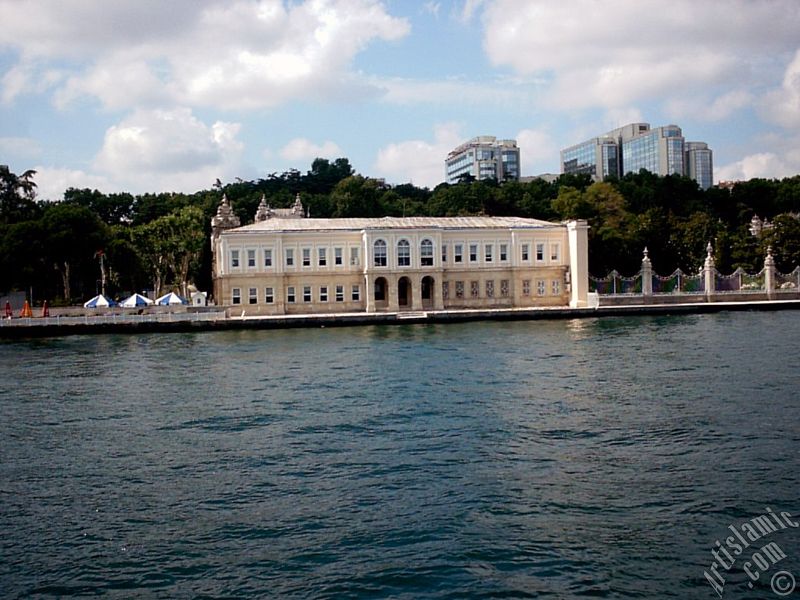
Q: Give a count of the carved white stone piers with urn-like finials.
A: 3